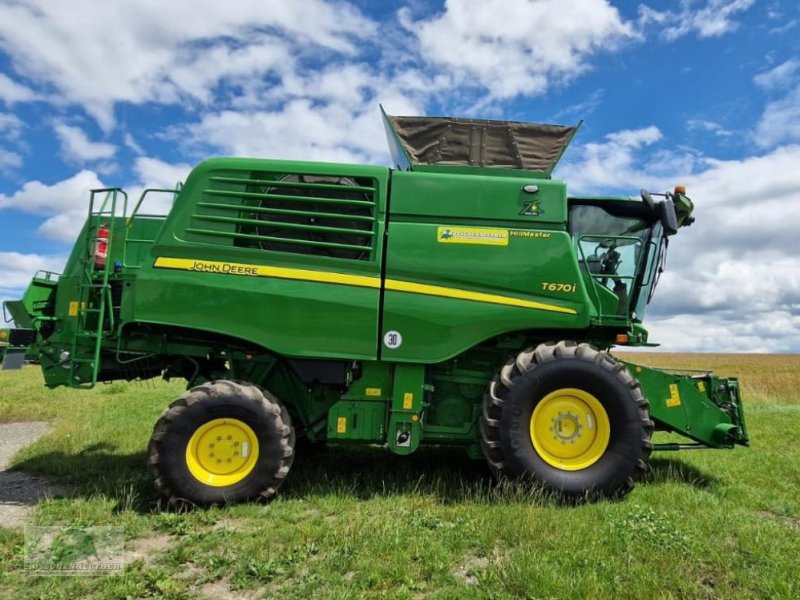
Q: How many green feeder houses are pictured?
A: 1